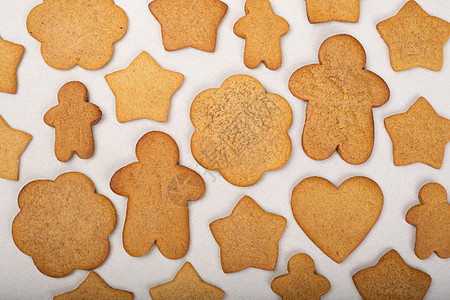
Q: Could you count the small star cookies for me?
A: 11